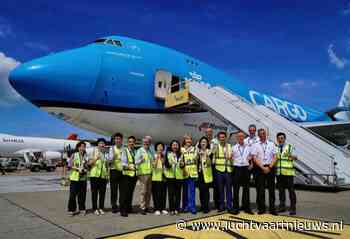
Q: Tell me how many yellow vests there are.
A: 11